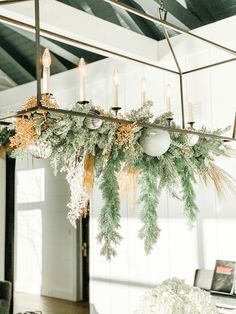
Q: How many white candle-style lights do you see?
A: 6